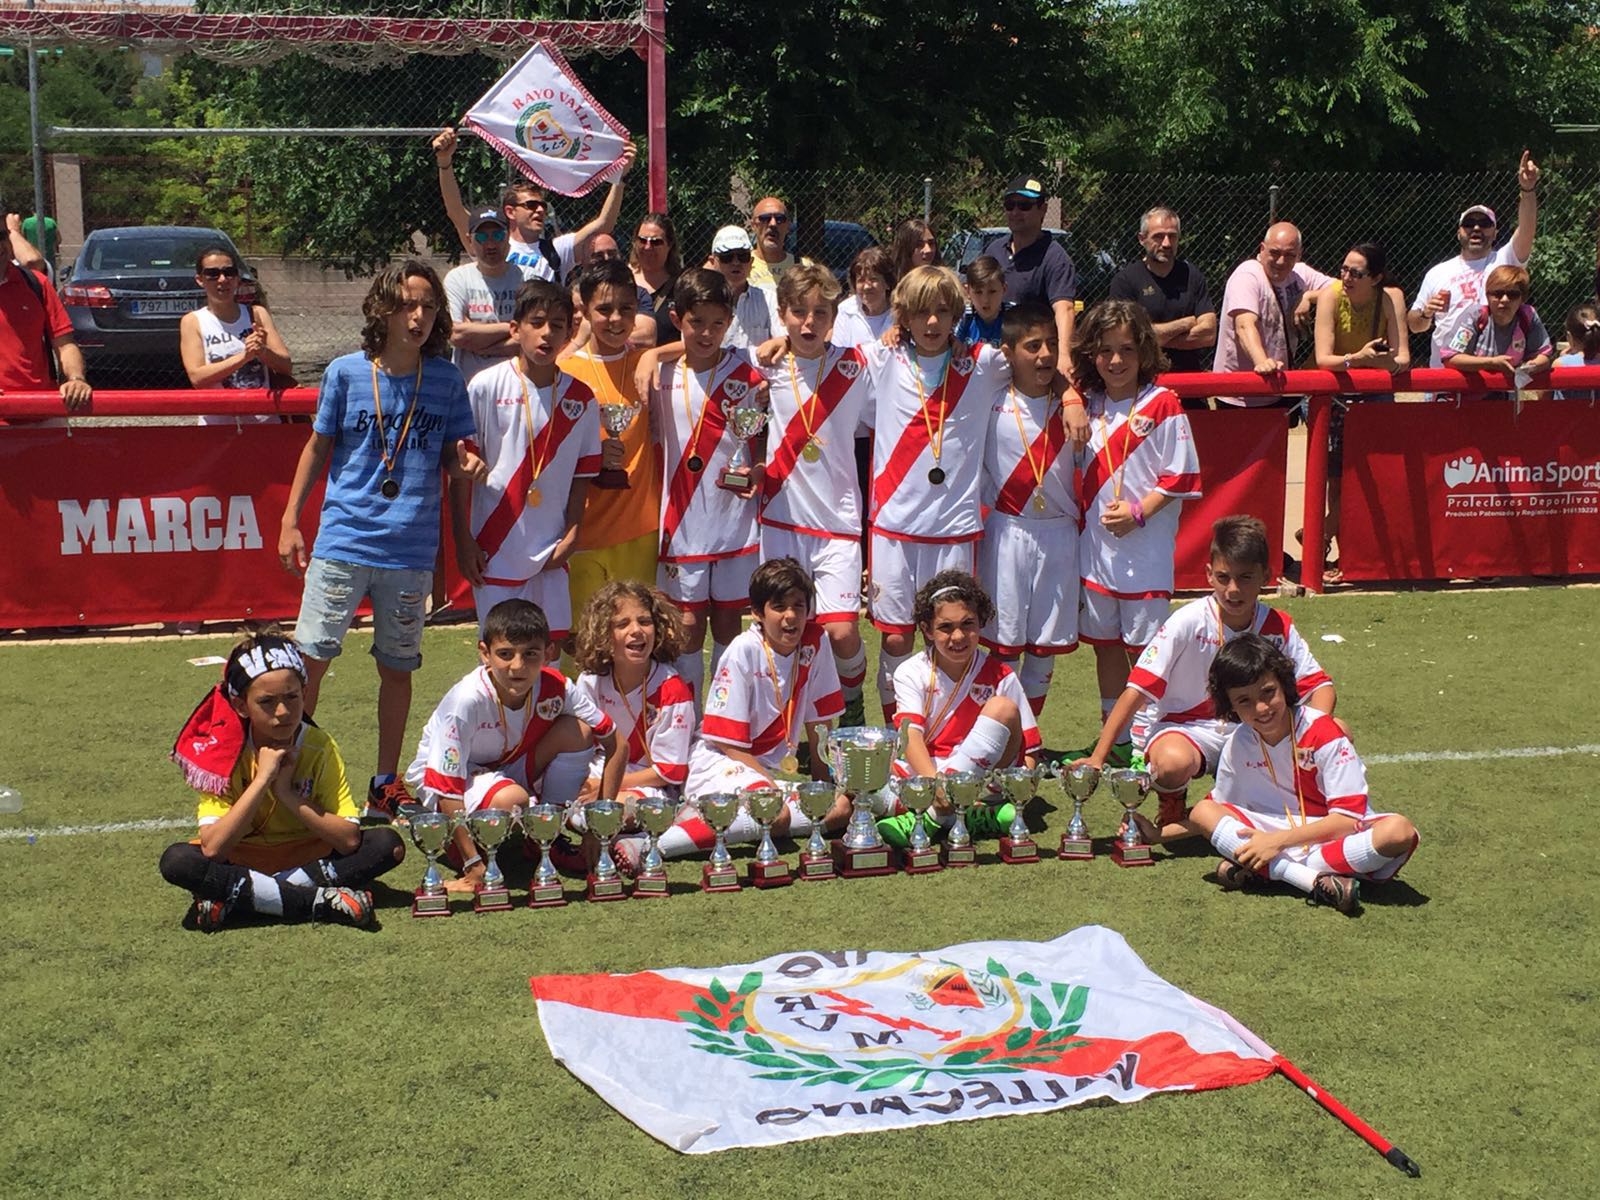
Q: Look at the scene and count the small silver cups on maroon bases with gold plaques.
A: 15